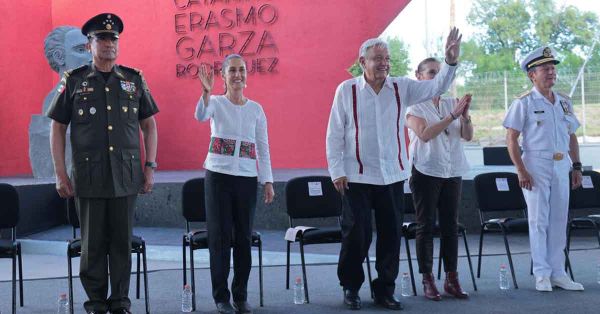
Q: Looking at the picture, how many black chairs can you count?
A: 7